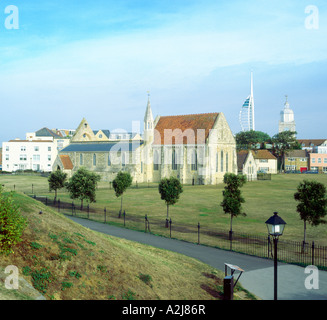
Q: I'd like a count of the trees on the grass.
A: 6